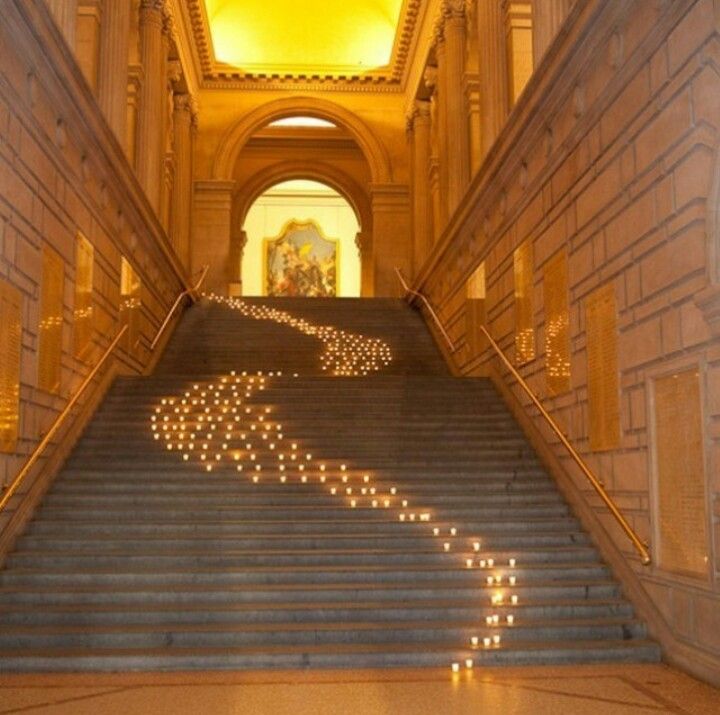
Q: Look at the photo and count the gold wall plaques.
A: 9